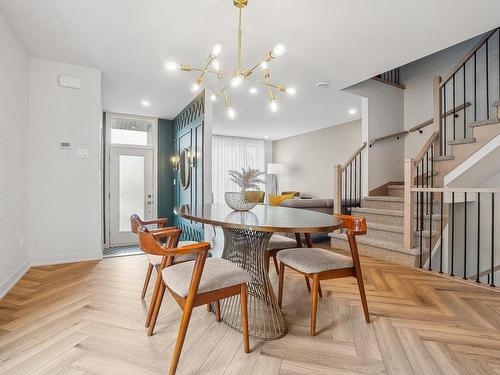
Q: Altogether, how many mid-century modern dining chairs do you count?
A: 4